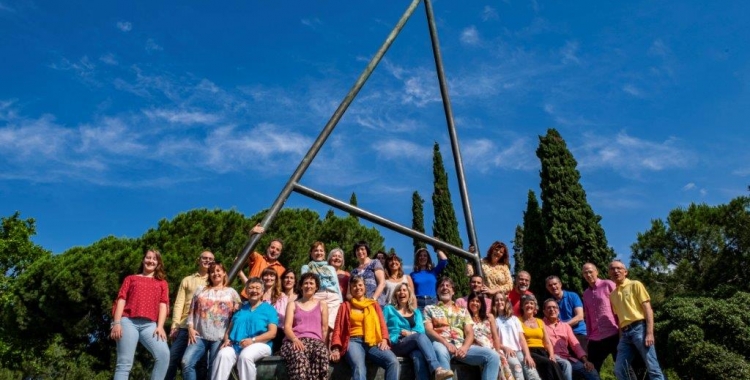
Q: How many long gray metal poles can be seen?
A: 3